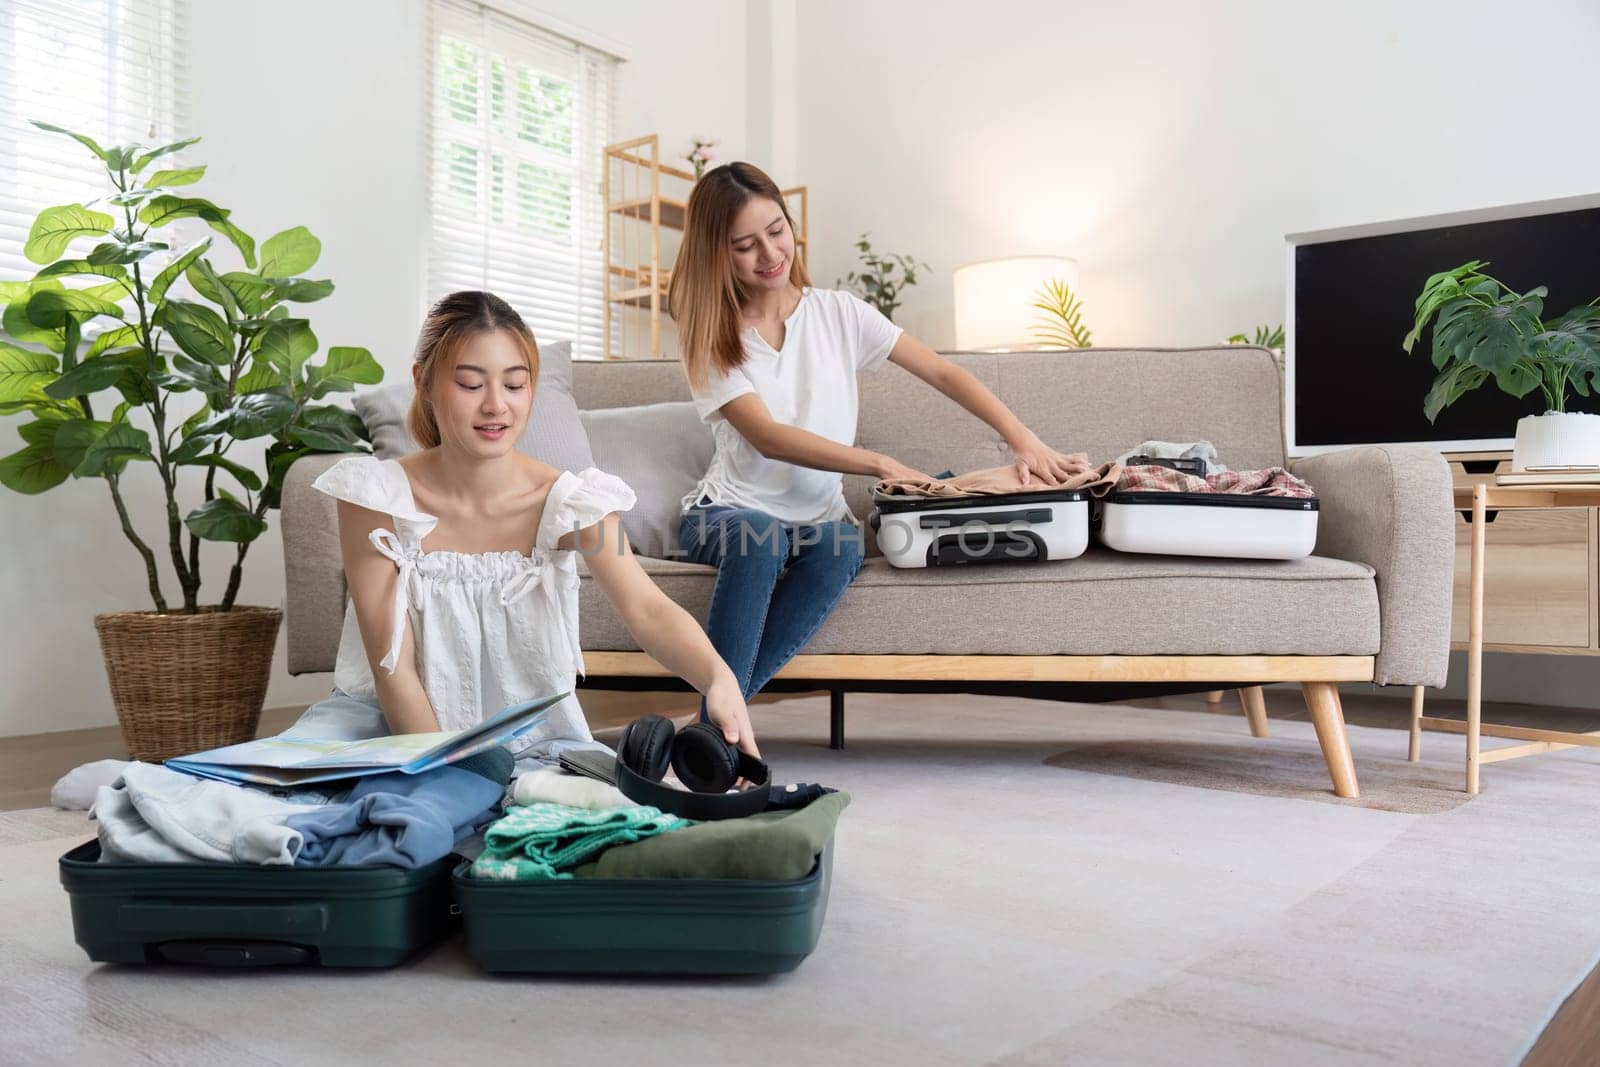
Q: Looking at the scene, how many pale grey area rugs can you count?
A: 1